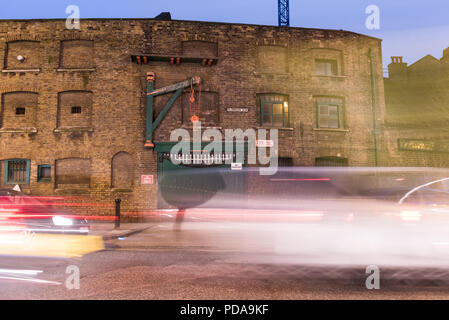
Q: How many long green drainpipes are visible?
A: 1